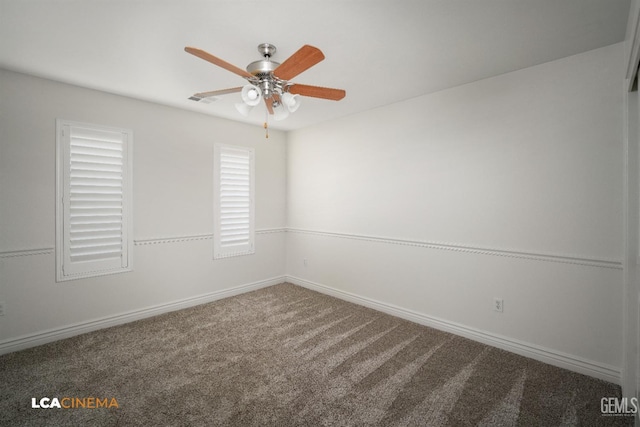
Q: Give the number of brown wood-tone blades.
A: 5